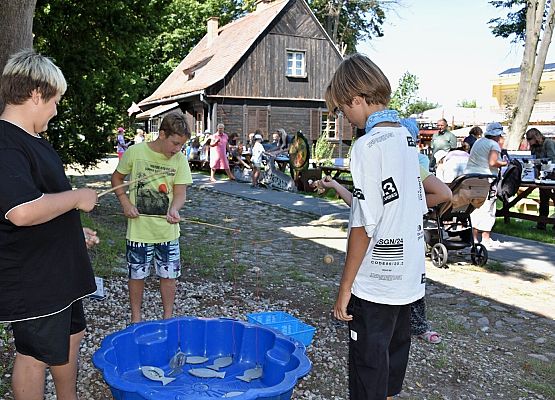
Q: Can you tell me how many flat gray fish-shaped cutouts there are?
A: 7